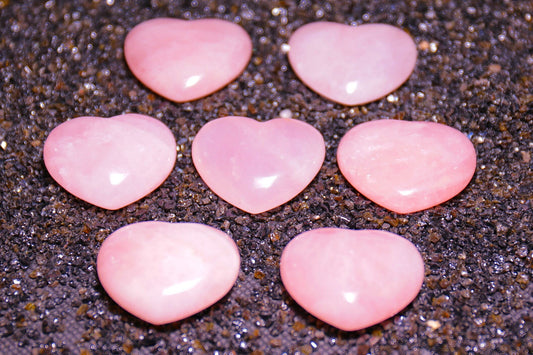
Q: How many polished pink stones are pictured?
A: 7